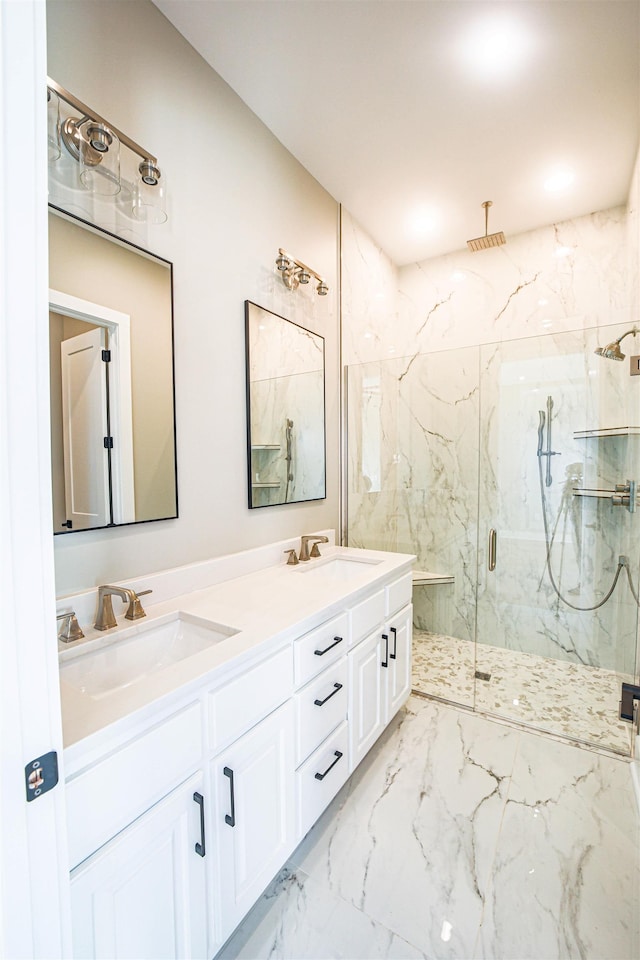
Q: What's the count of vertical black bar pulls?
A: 4